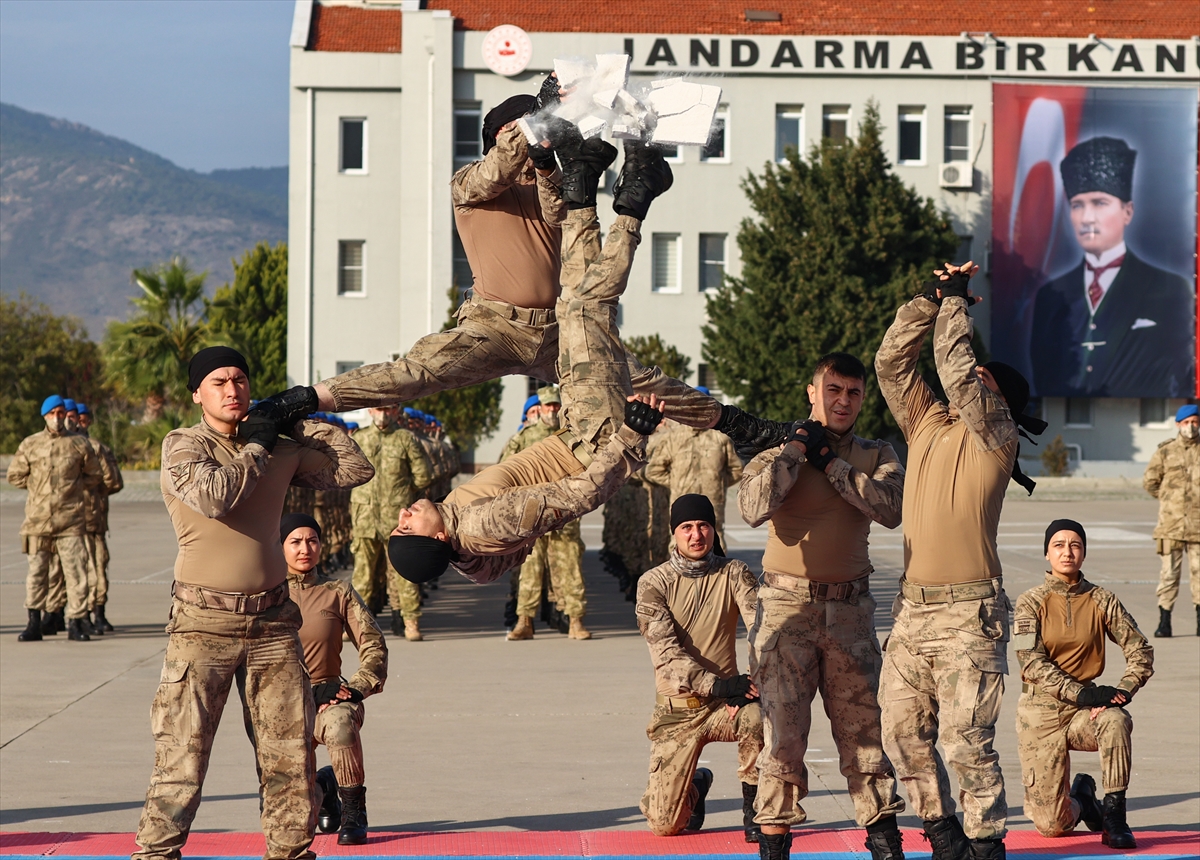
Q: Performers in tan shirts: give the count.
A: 8